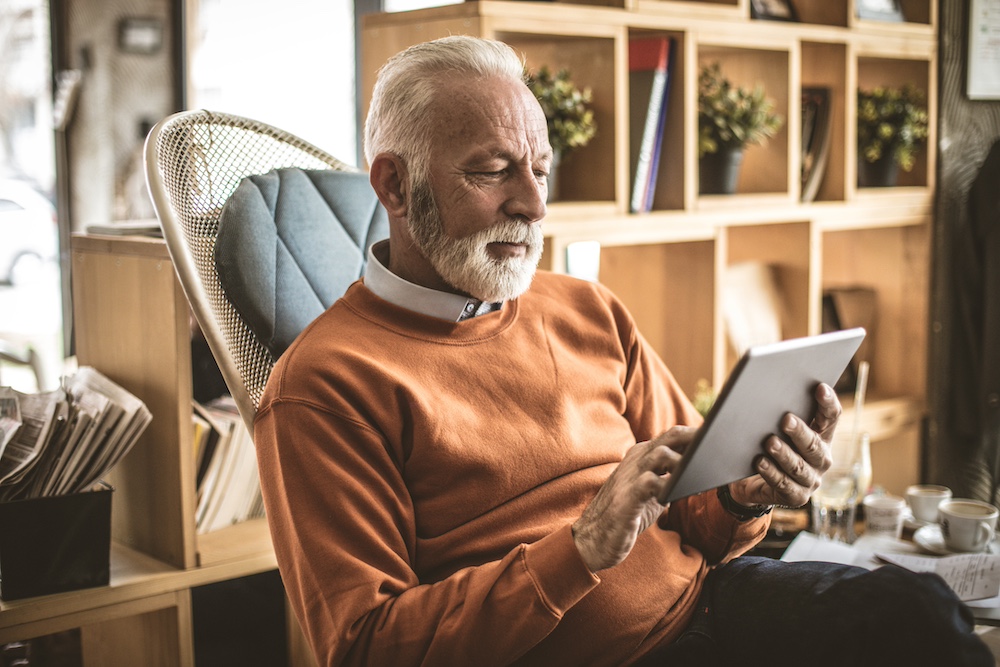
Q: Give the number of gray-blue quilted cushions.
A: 1